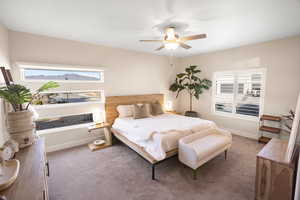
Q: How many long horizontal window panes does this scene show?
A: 3